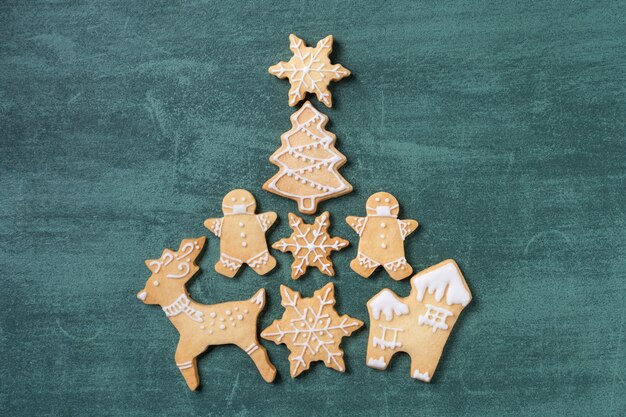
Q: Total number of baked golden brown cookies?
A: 8